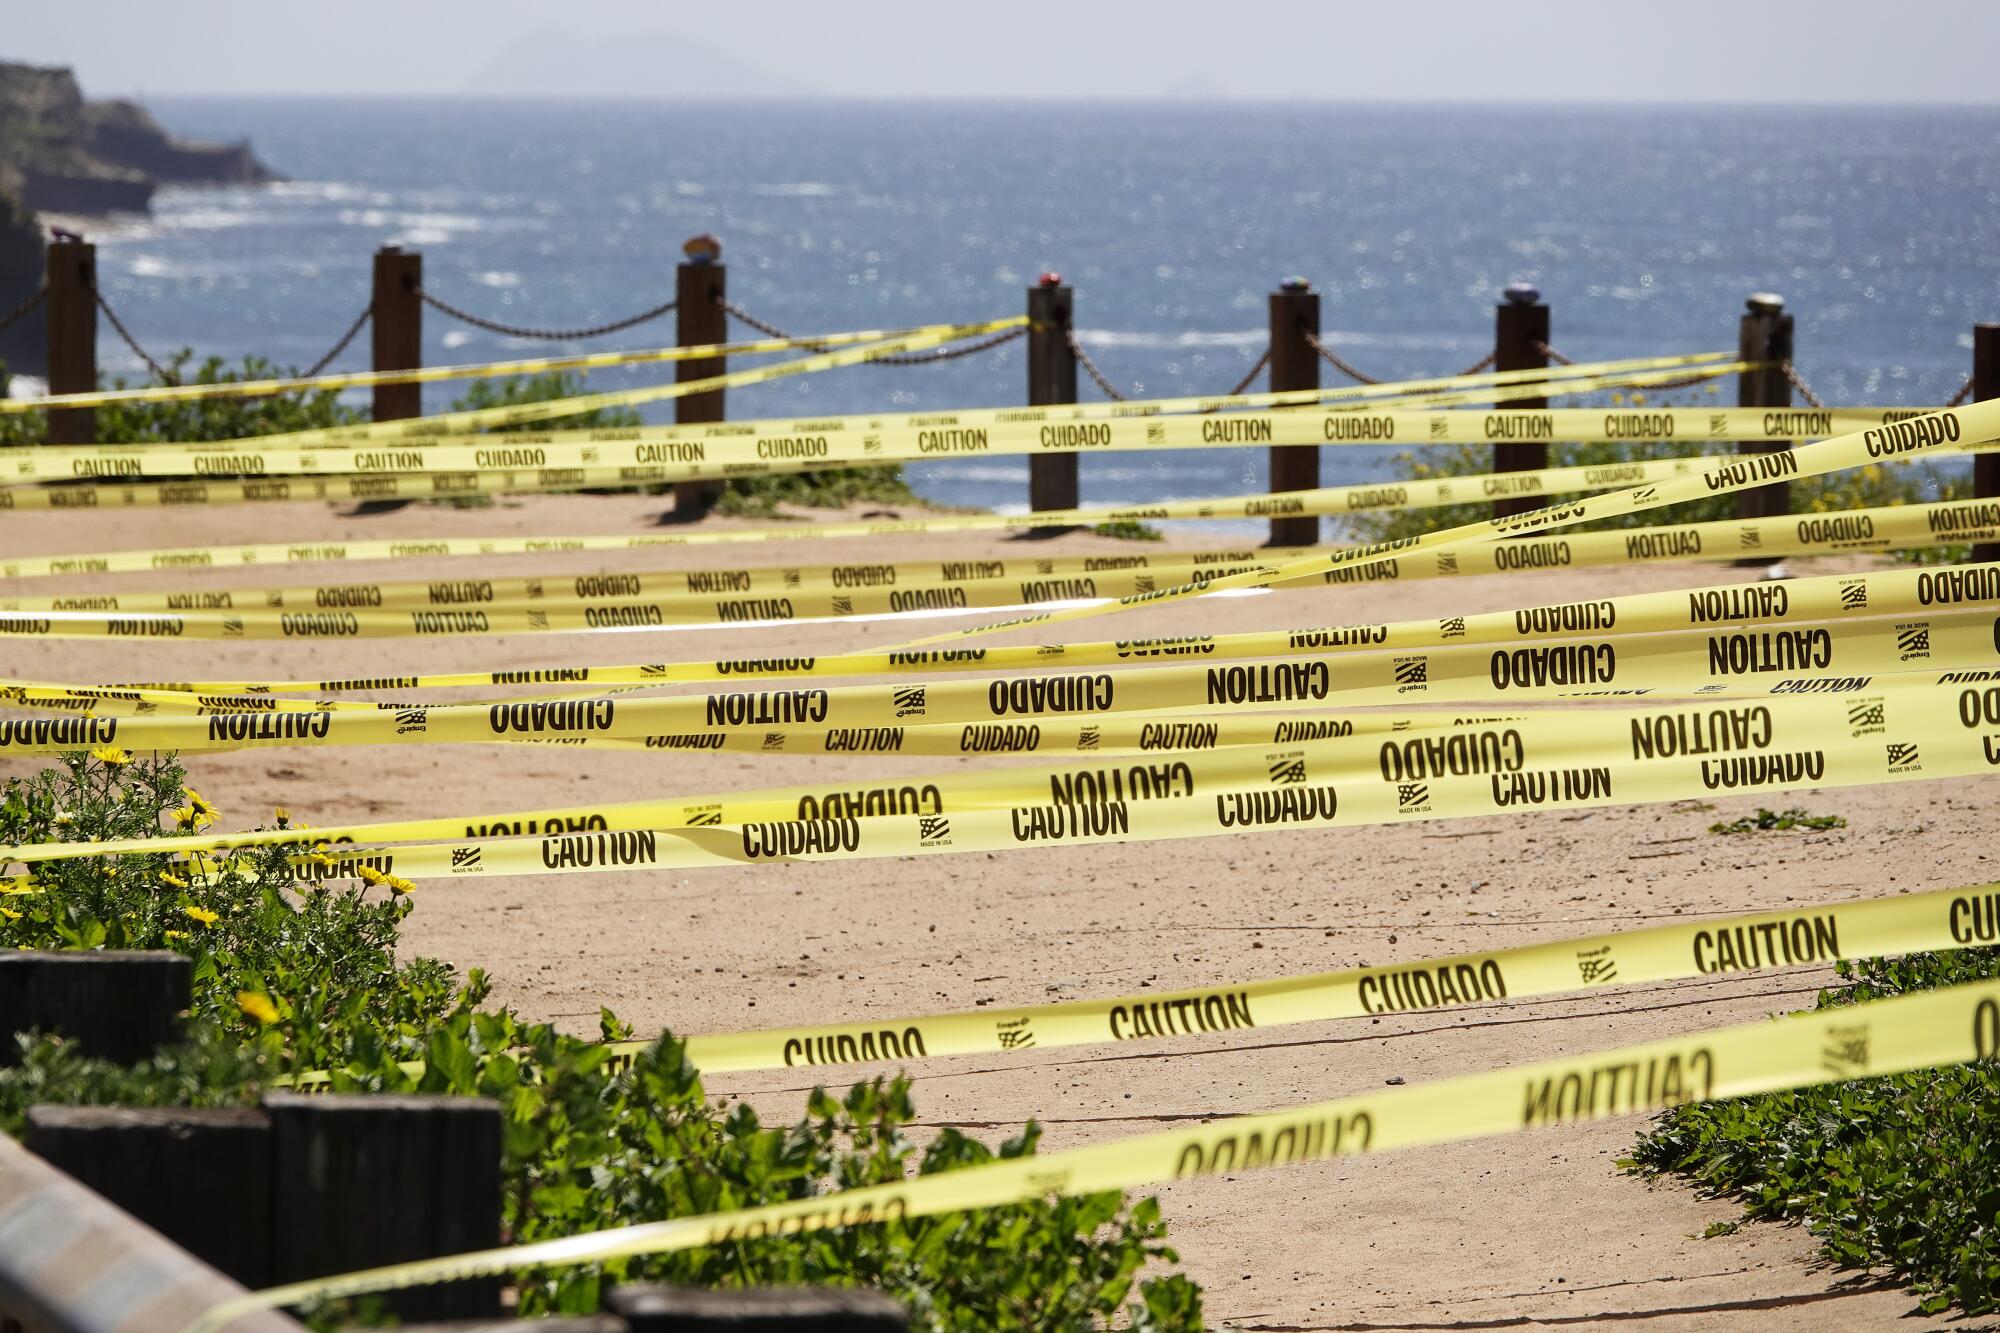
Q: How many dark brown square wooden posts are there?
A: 8